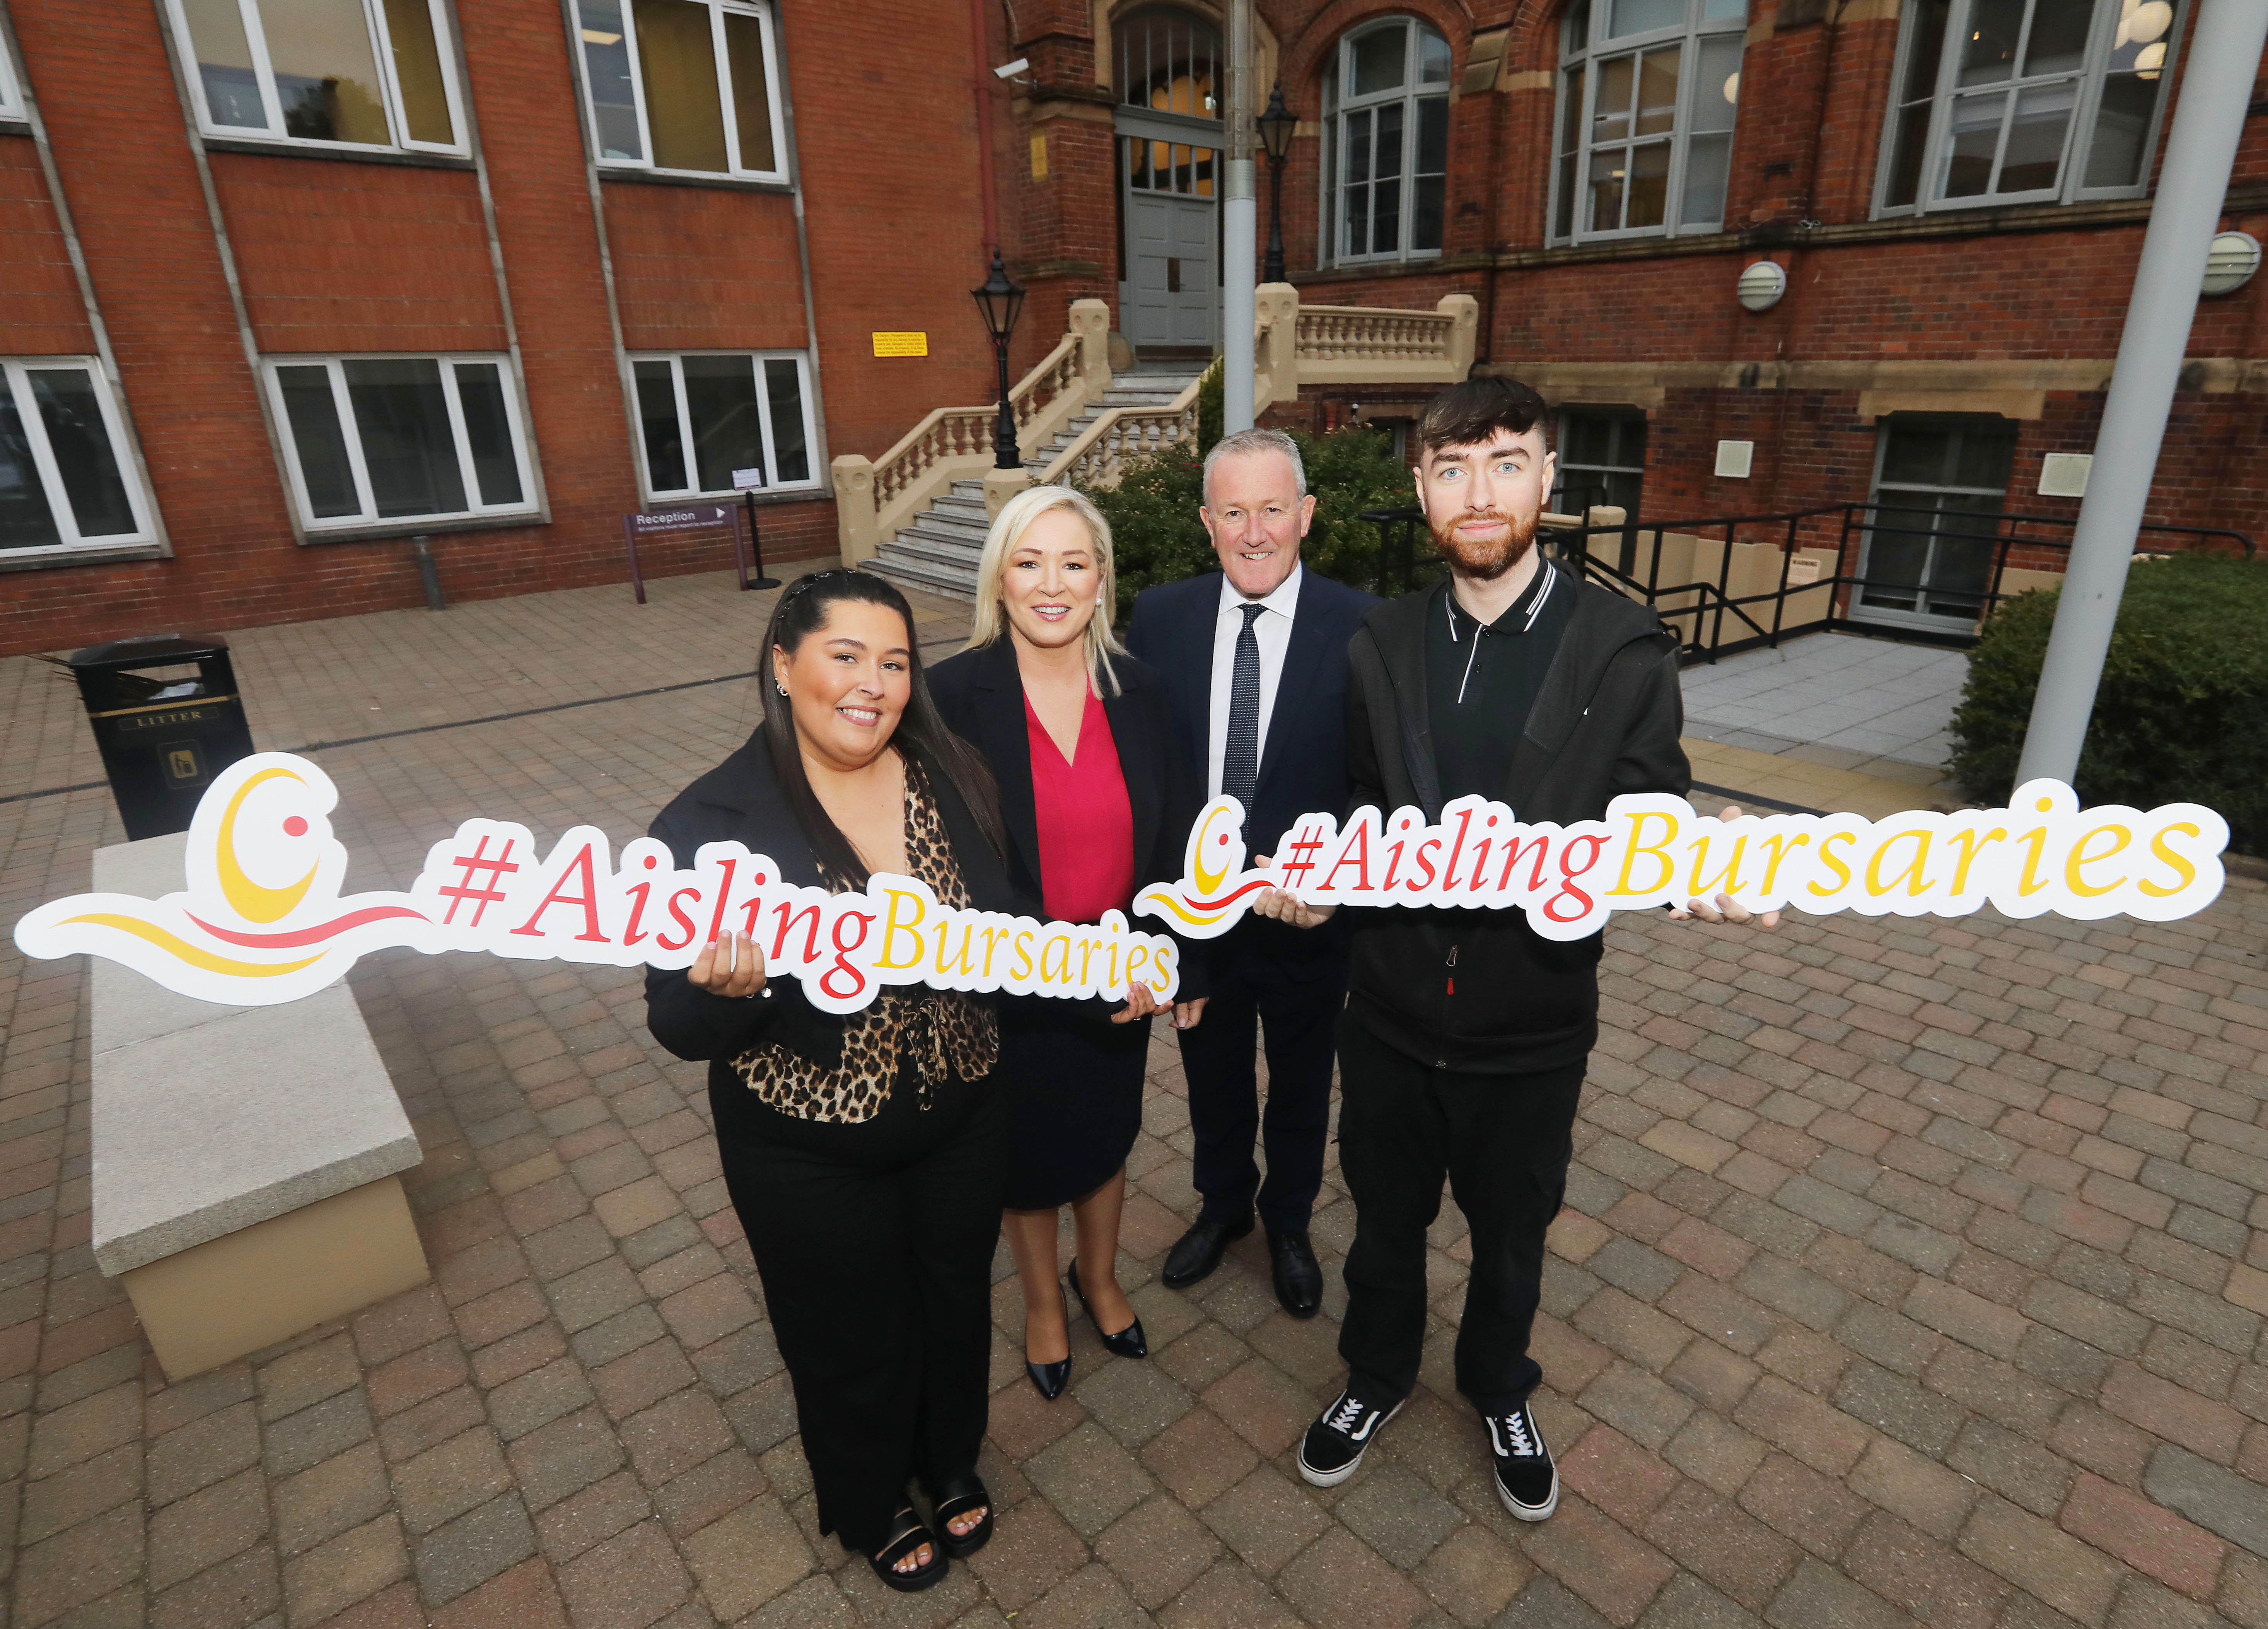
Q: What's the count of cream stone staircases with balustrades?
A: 1